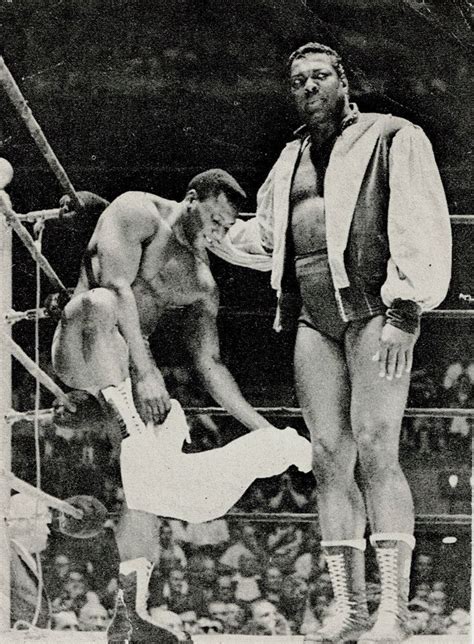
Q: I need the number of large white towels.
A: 1